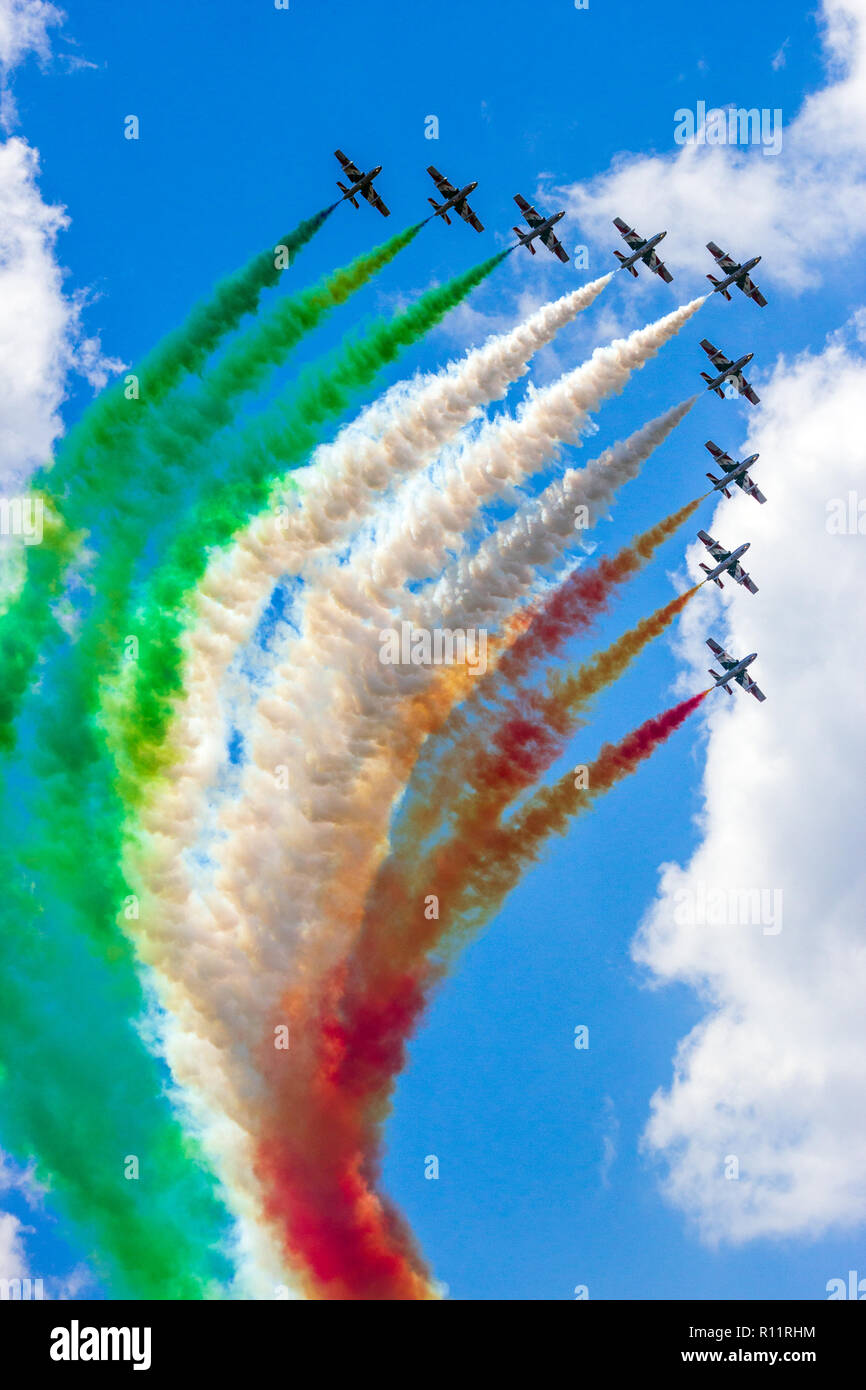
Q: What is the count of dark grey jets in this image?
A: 9